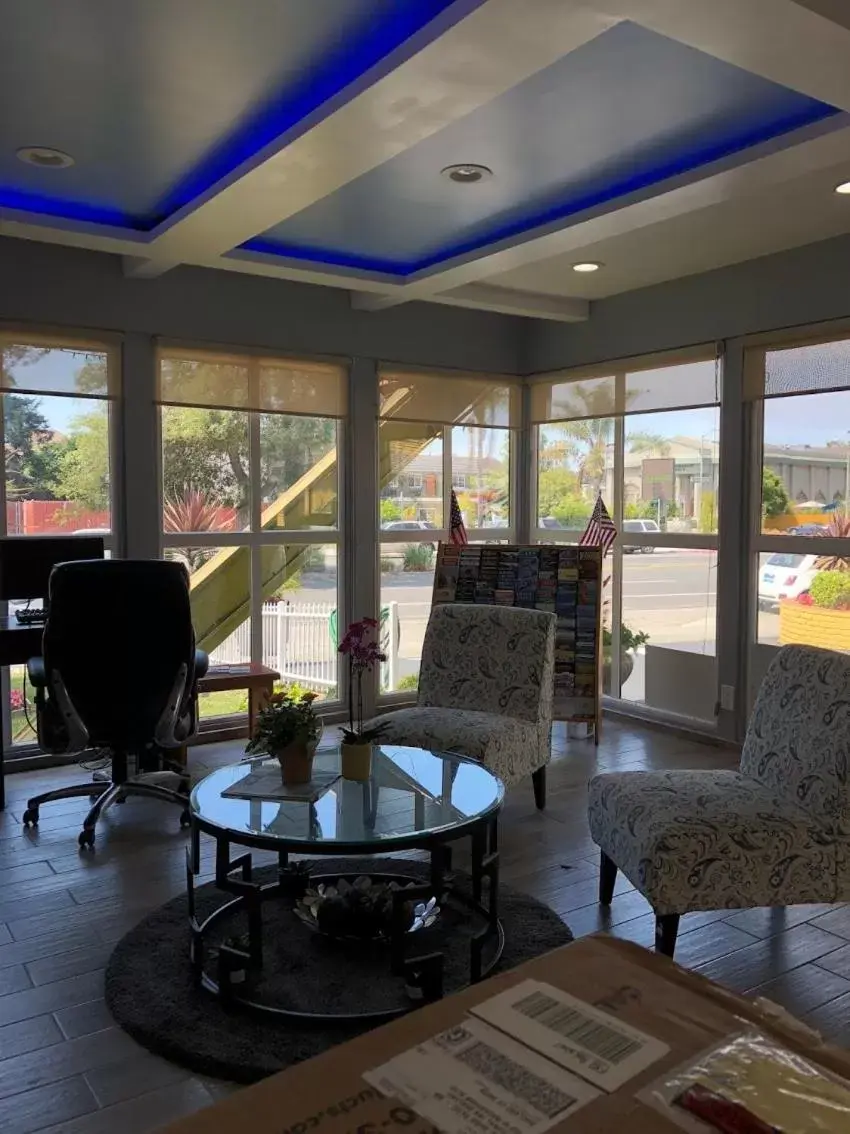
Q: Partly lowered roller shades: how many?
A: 5